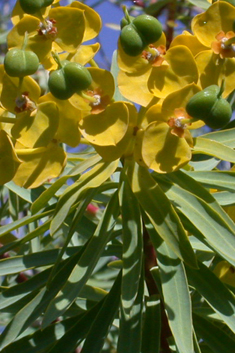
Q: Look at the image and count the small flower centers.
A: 6